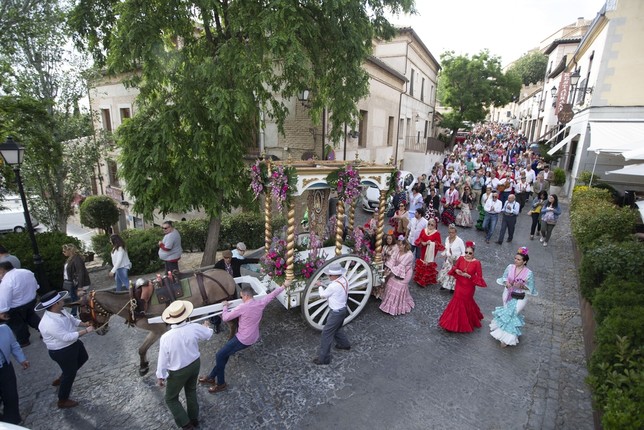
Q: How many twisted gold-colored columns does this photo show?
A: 5